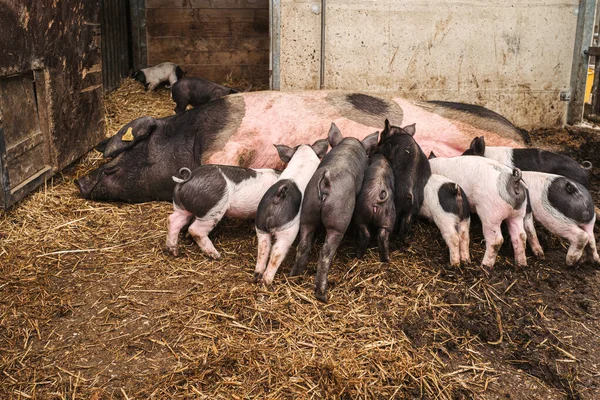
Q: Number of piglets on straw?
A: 11